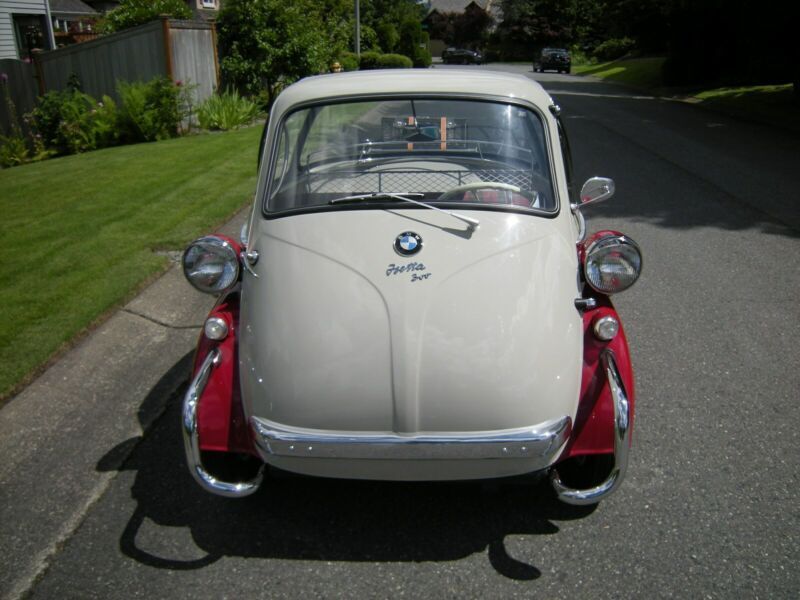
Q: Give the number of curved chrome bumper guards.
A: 2